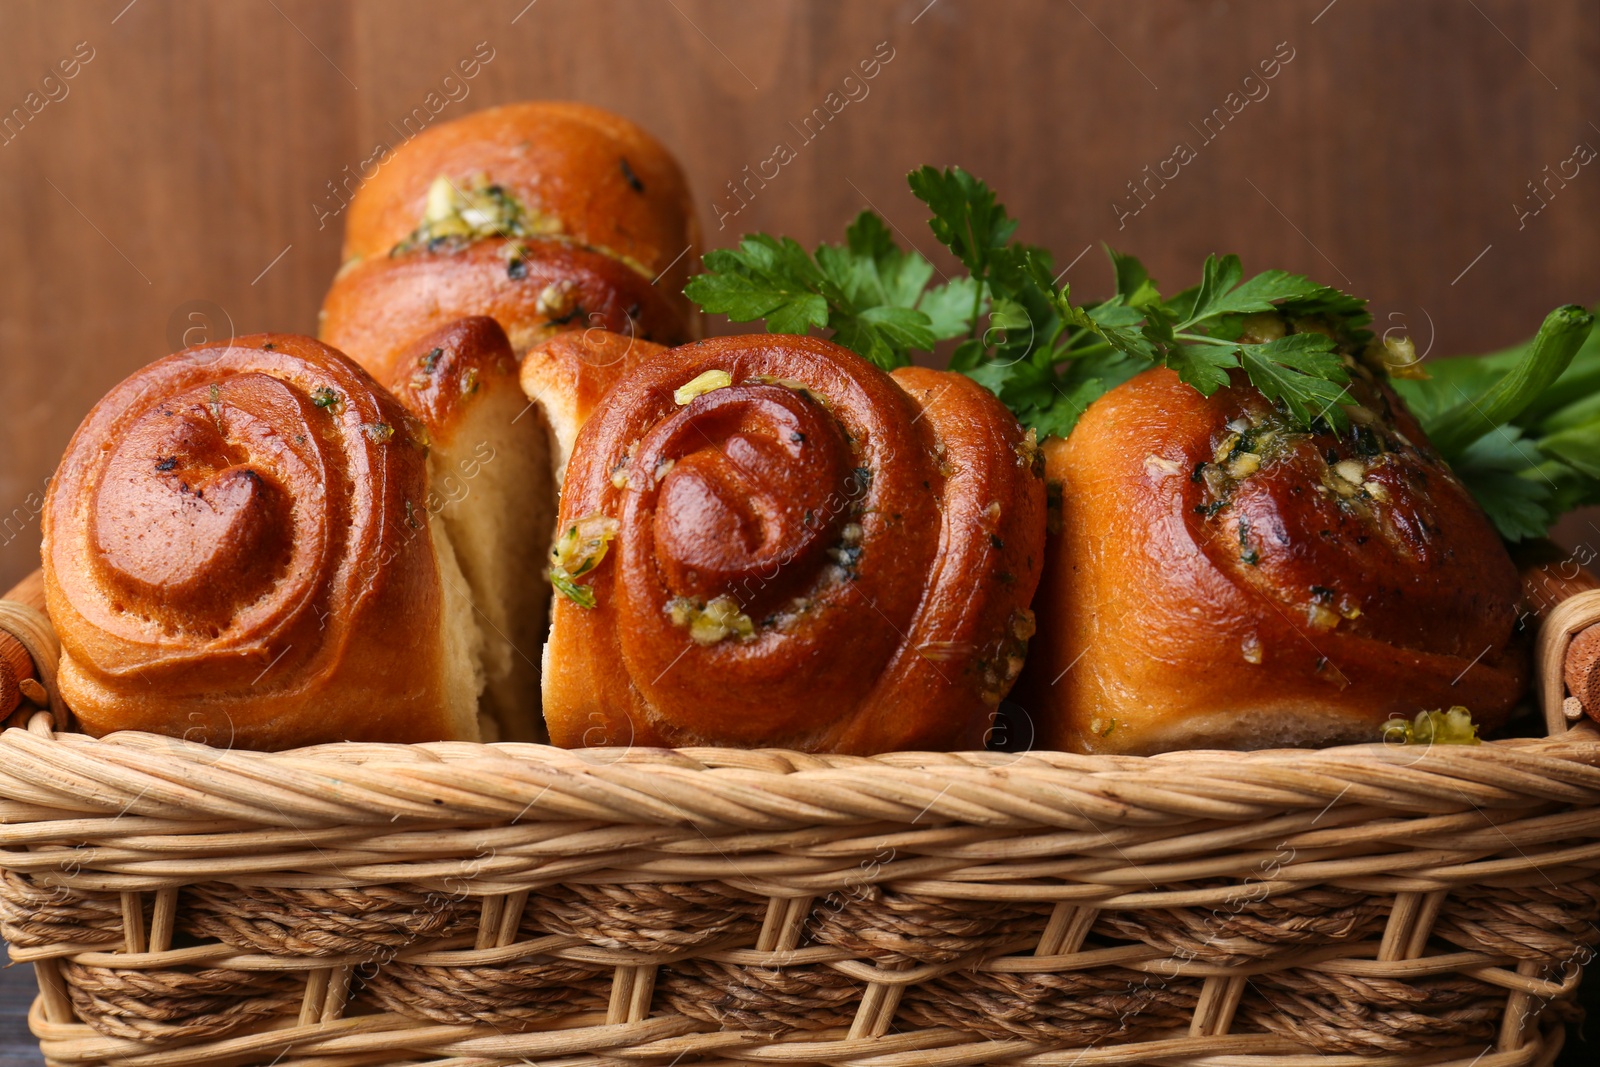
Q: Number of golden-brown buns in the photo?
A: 4